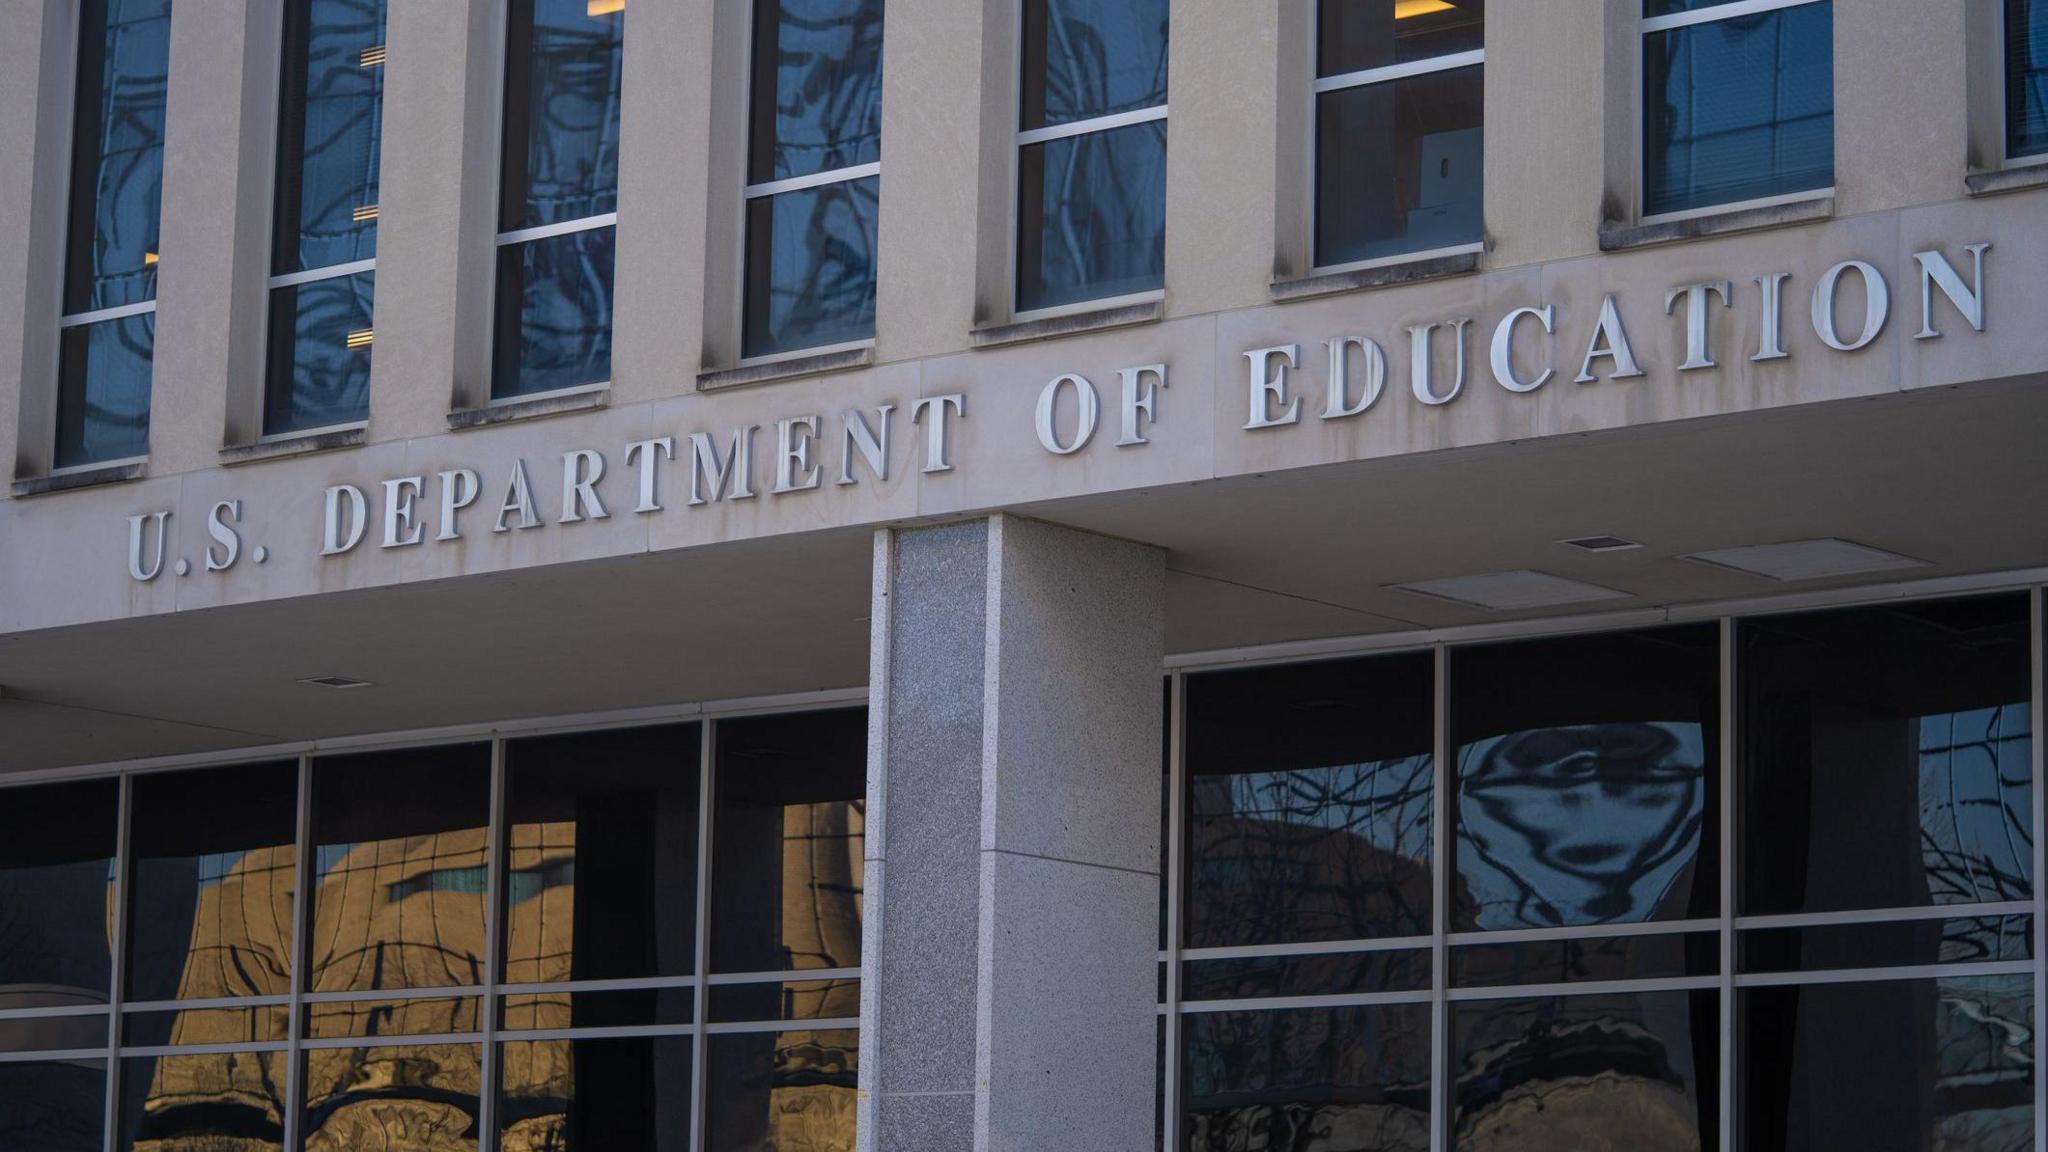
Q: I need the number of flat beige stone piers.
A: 8